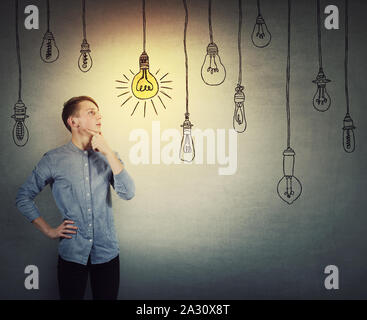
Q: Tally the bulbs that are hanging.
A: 11